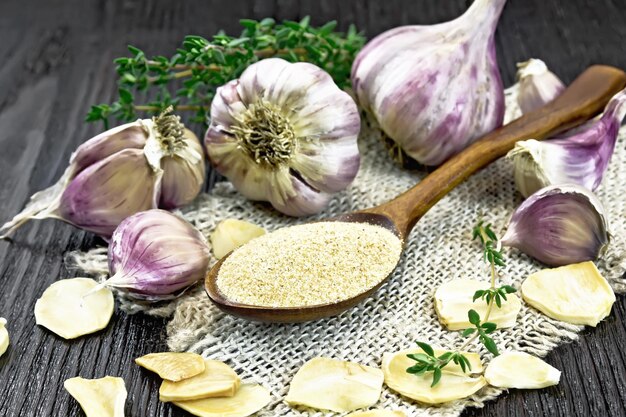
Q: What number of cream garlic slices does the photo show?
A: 13